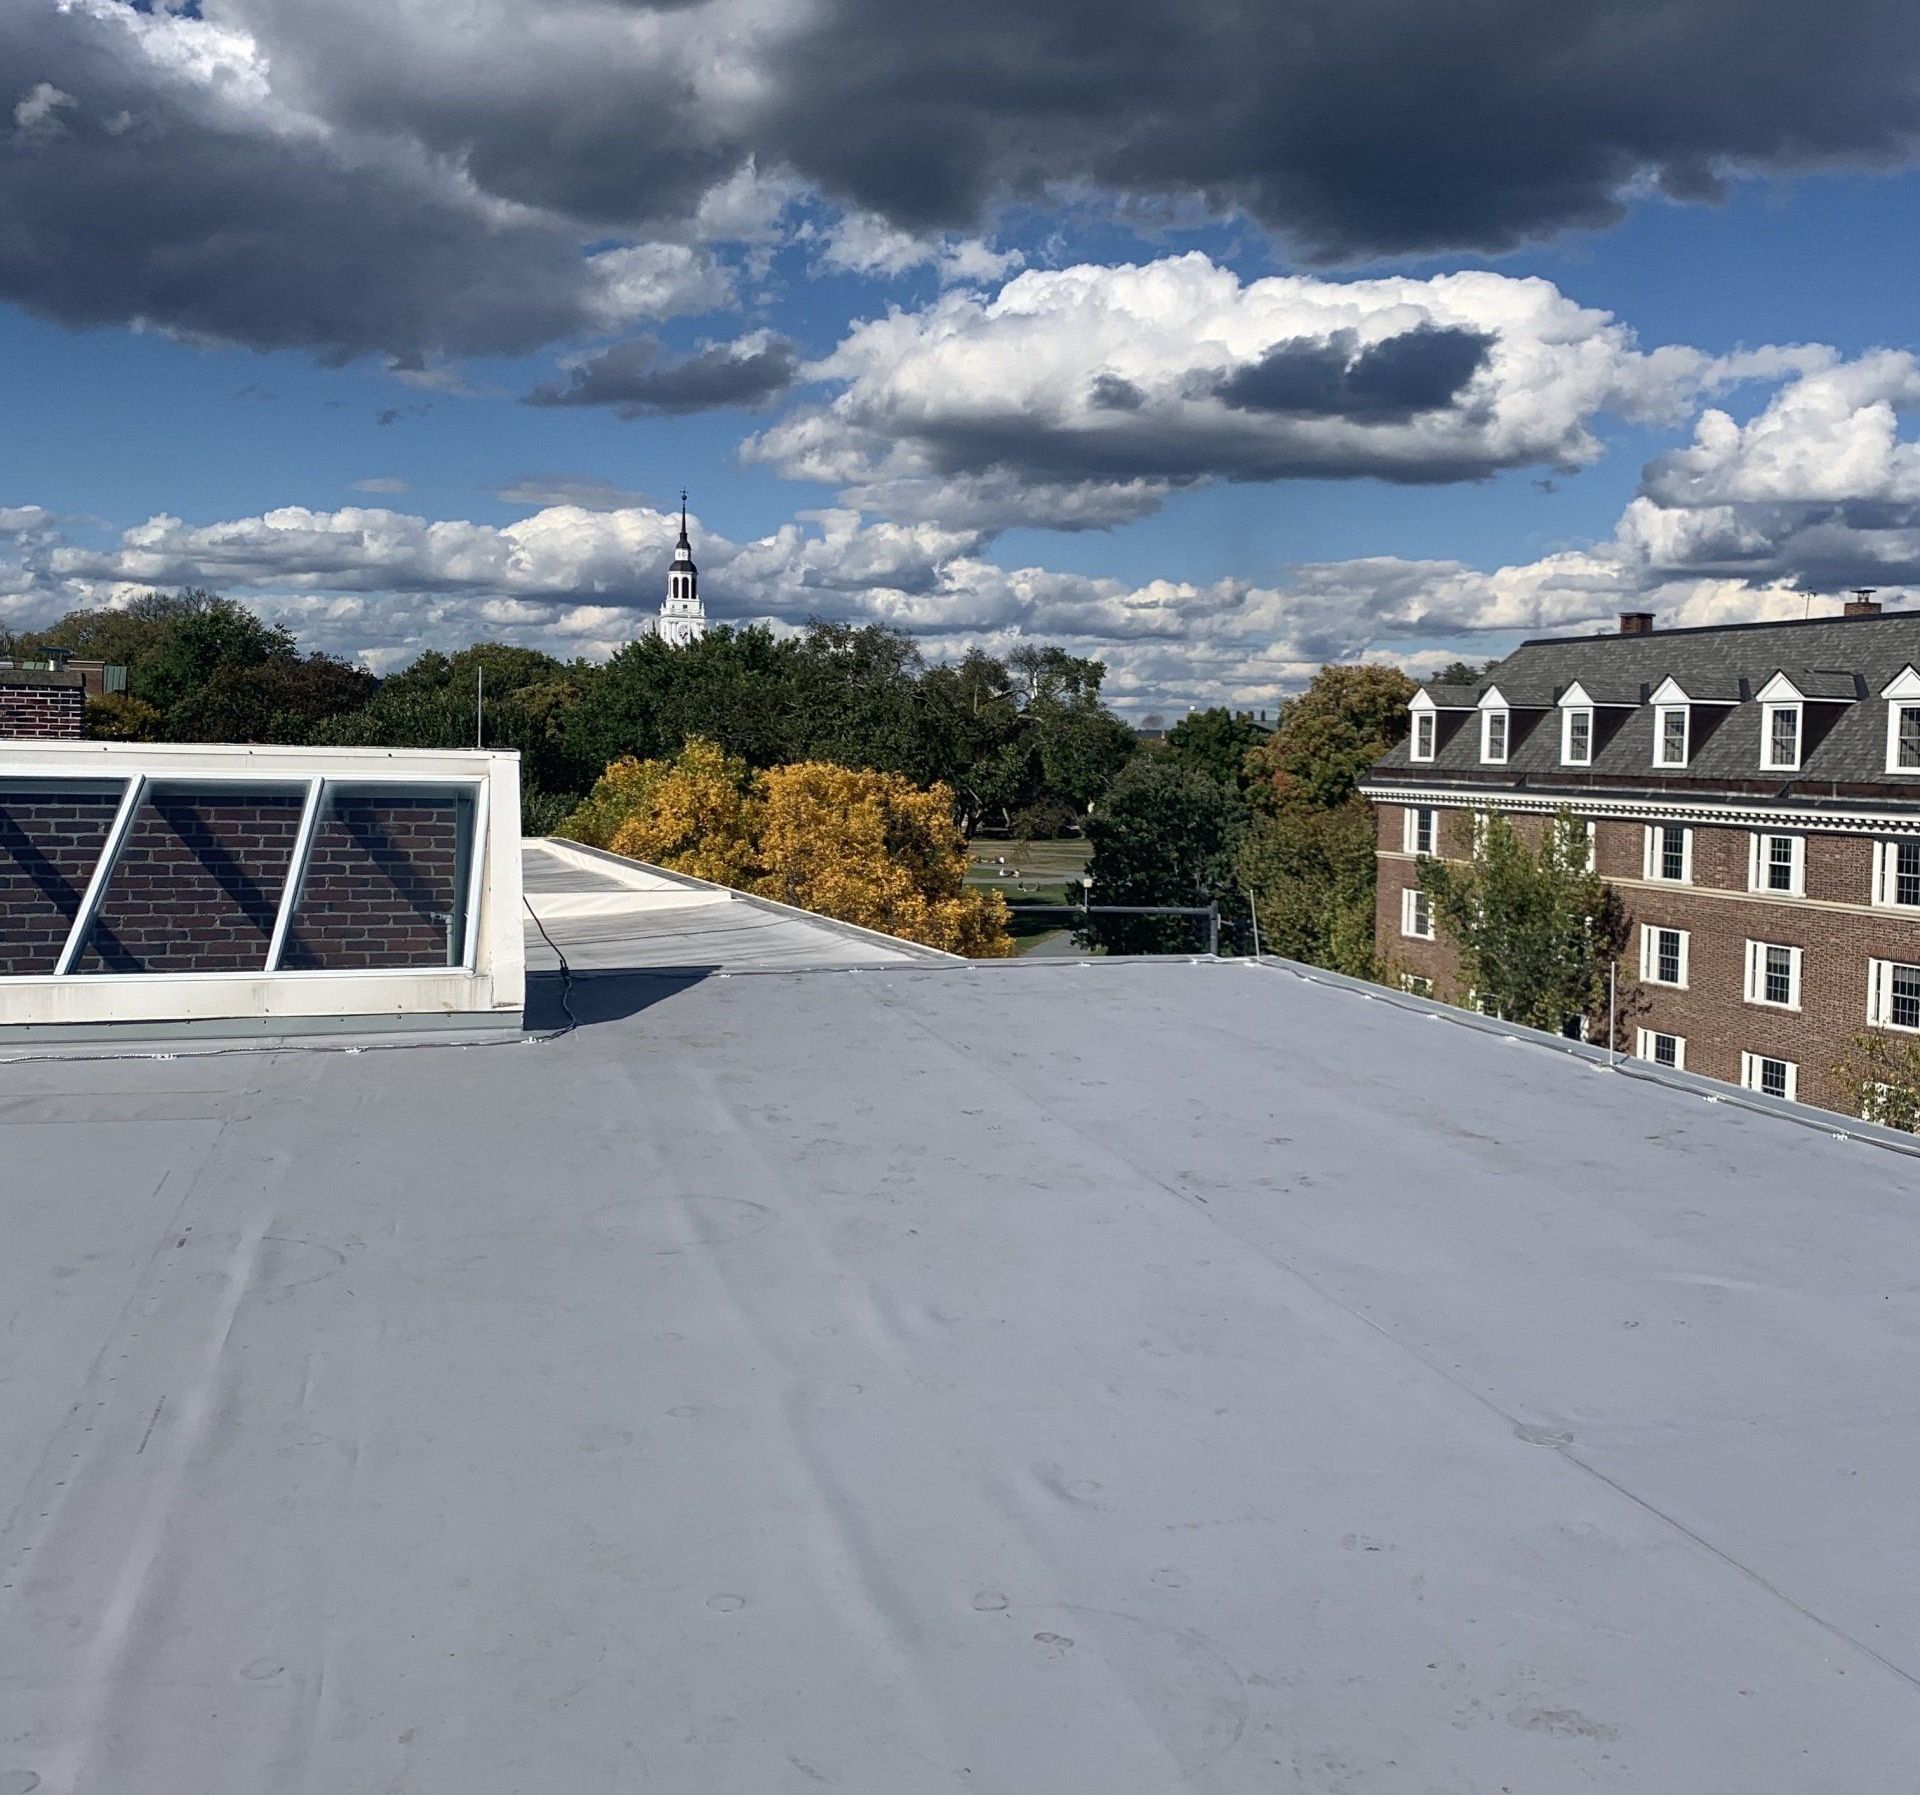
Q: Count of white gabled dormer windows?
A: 6